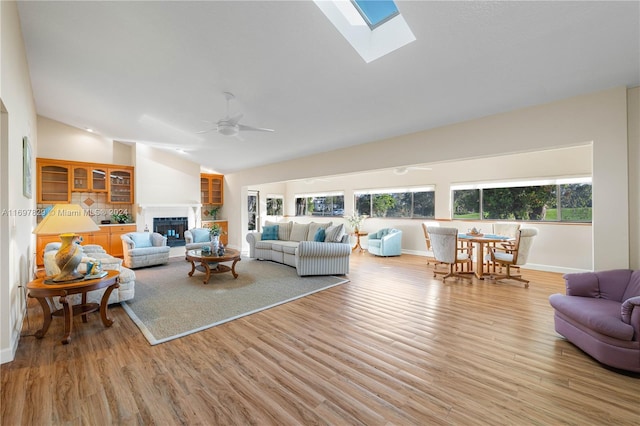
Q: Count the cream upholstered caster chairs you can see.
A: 4